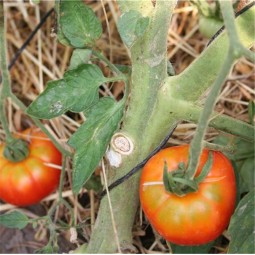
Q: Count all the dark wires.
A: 3